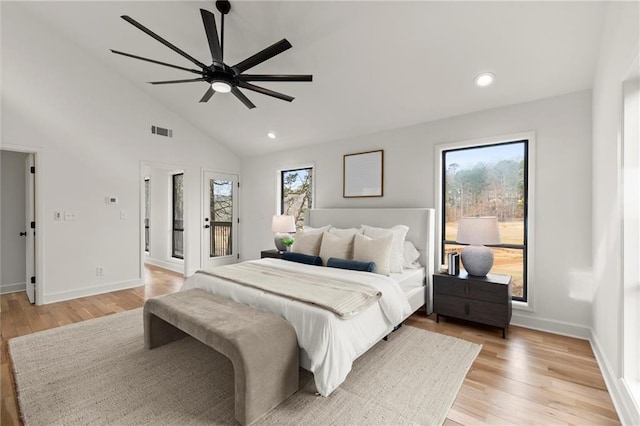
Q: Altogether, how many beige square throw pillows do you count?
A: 3